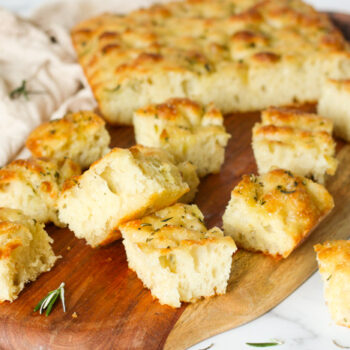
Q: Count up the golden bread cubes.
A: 11